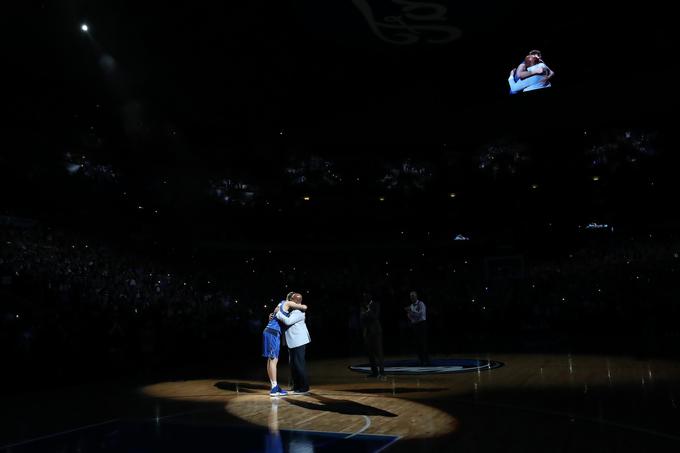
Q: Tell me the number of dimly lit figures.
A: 2